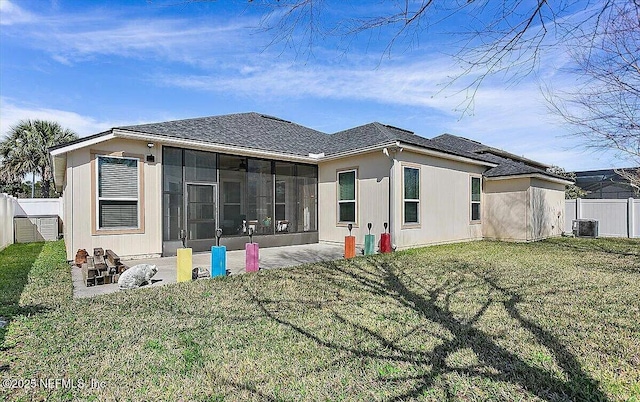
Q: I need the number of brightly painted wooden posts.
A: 6